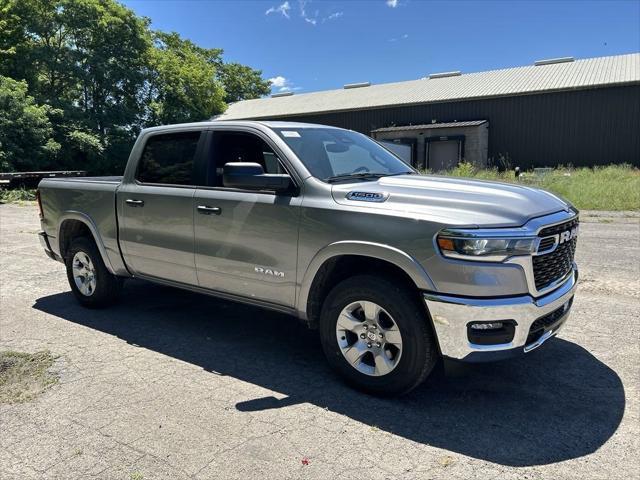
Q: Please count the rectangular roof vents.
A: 4